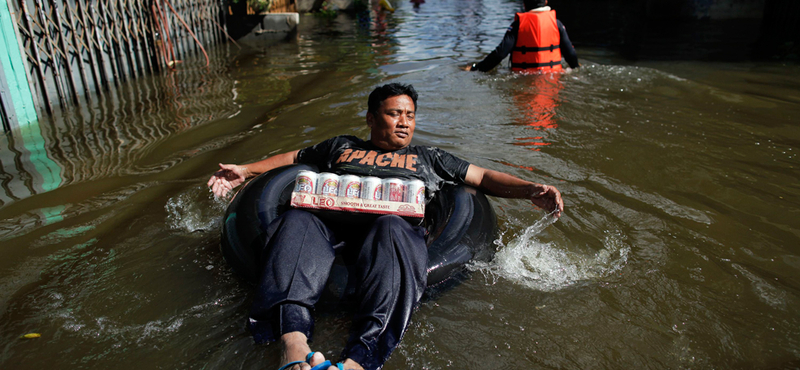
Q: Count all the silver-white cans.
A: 6